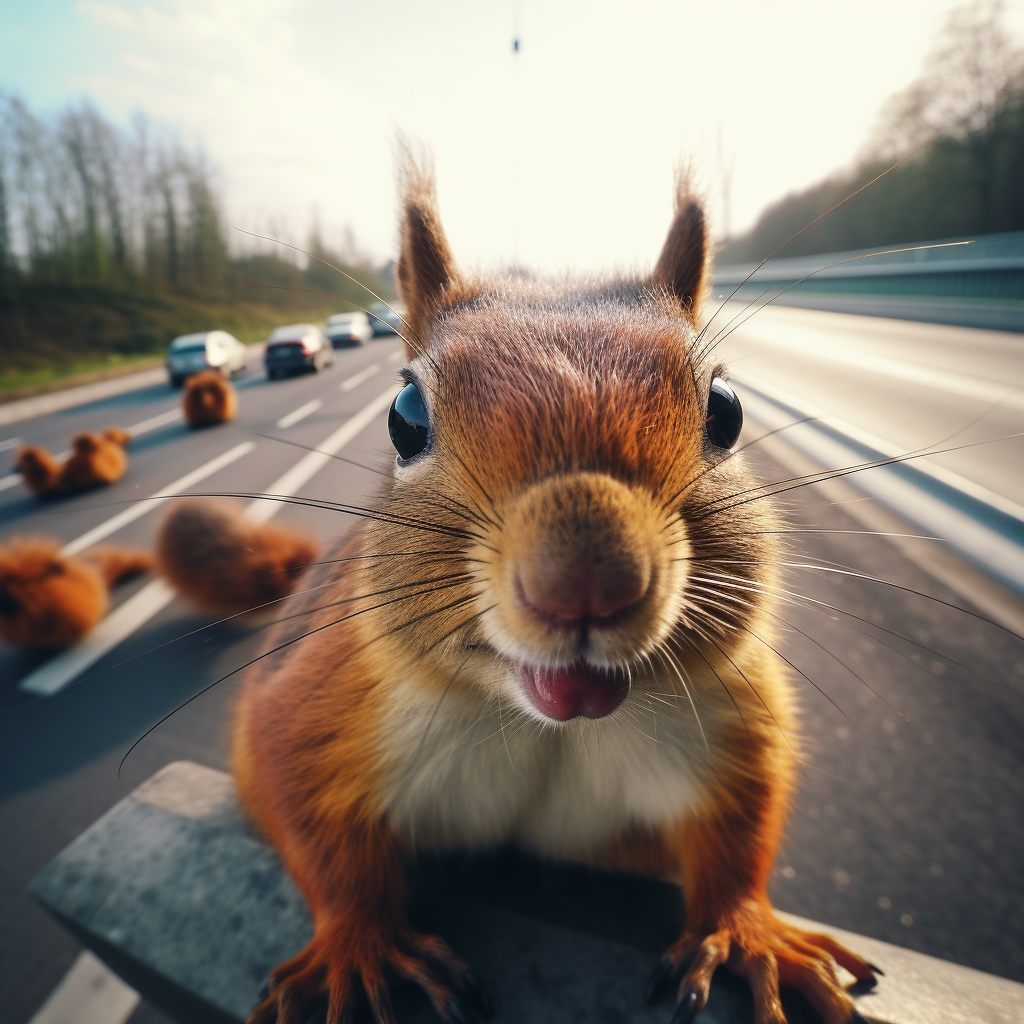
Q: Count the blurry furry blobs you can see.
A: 4